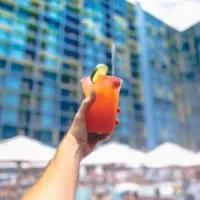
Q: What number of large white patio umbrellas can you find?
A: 3